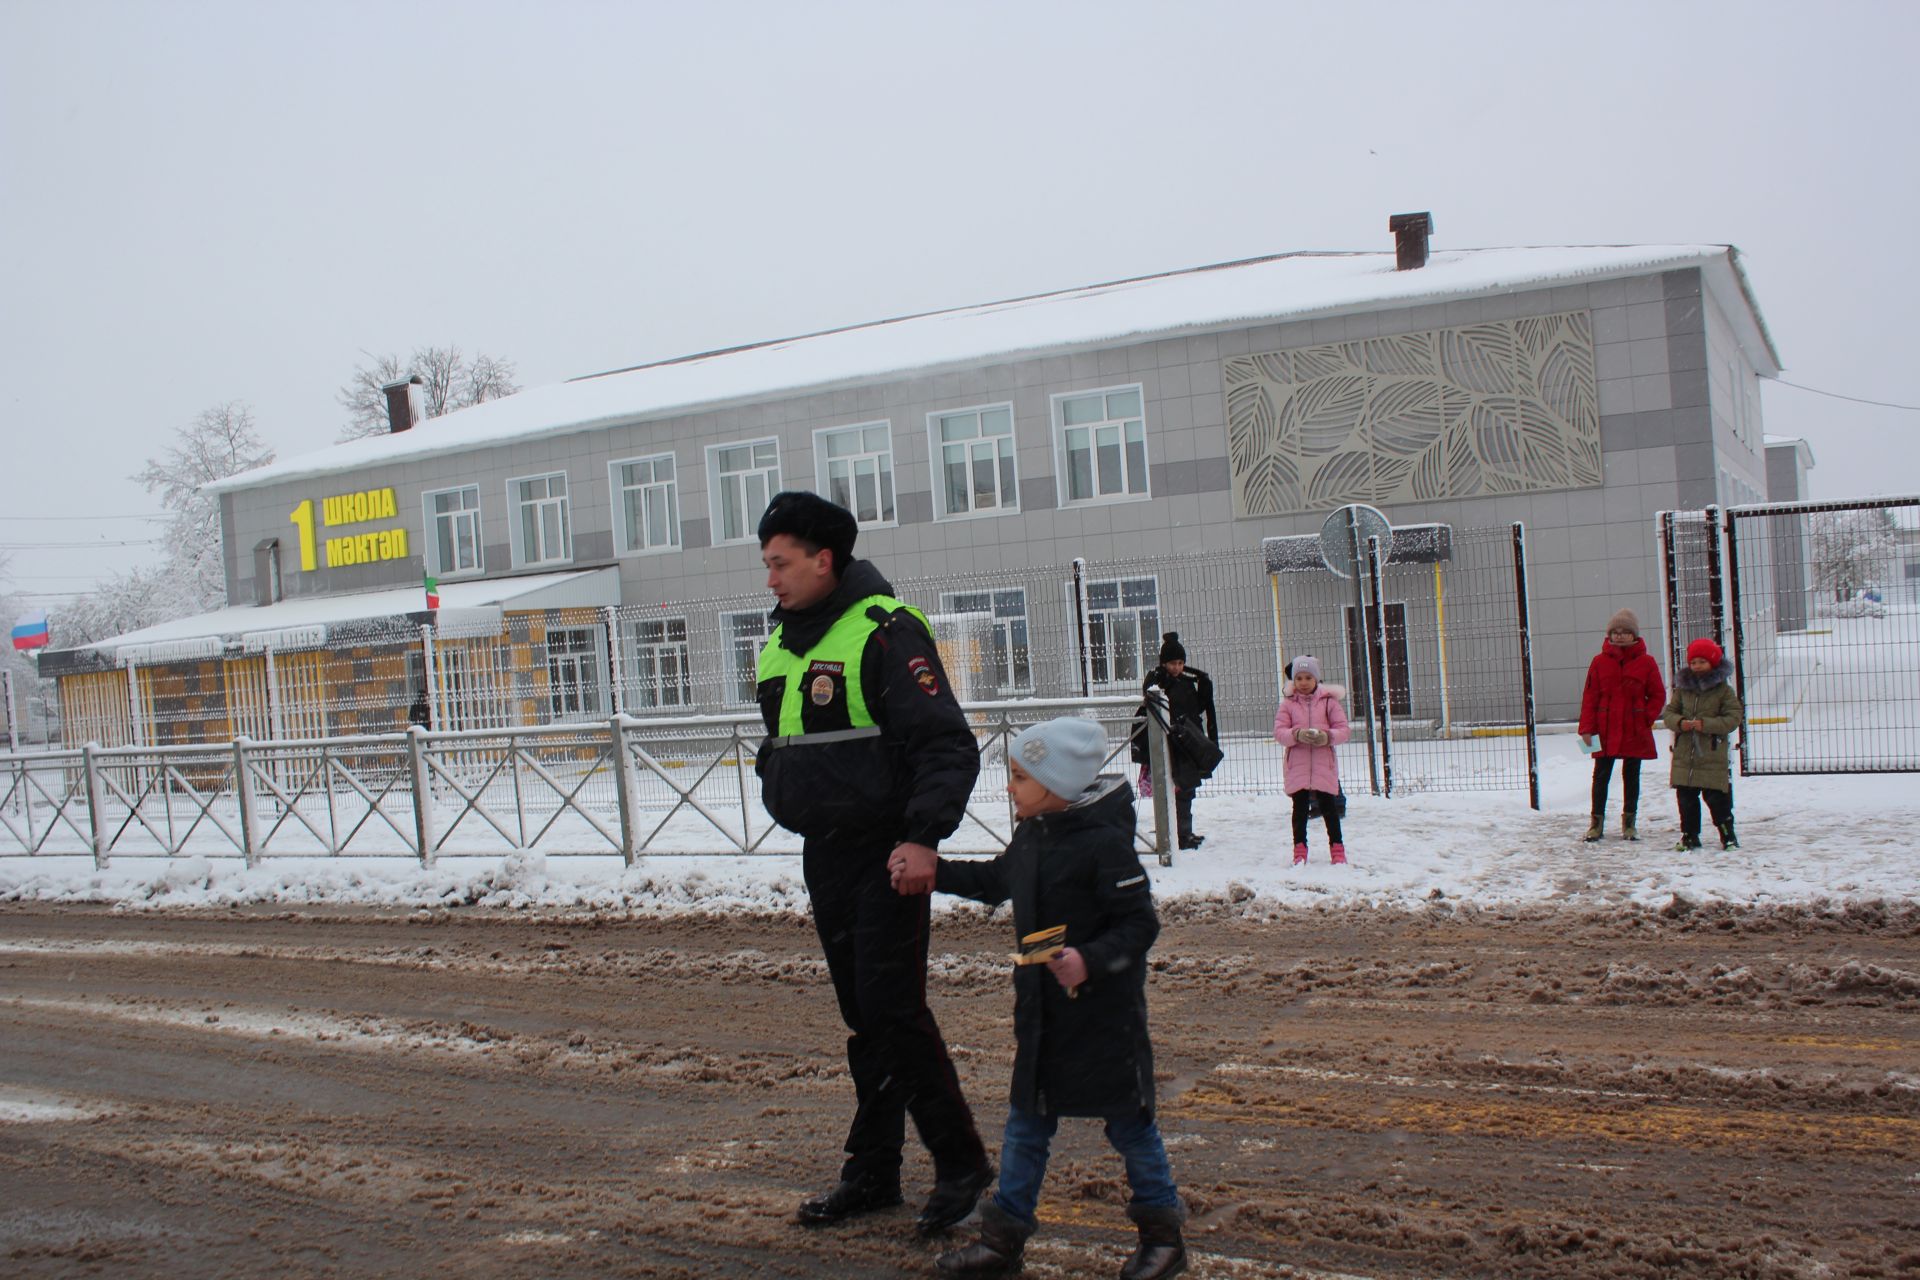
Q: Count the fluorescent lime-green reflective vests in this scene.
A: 1